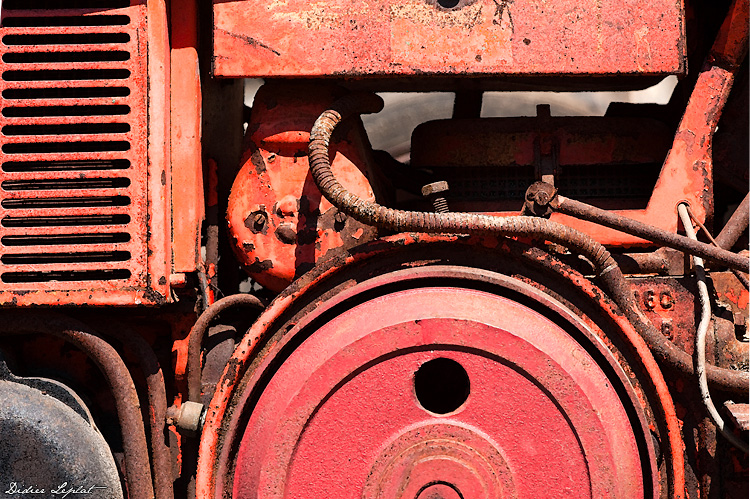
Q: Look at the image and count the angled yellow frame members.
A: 0